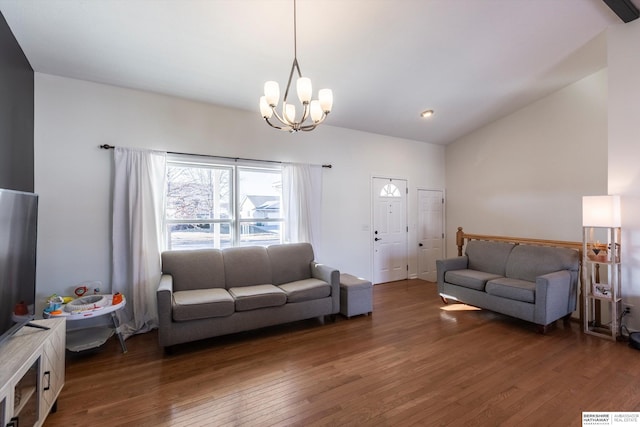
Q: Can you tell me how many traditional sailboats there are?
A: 0